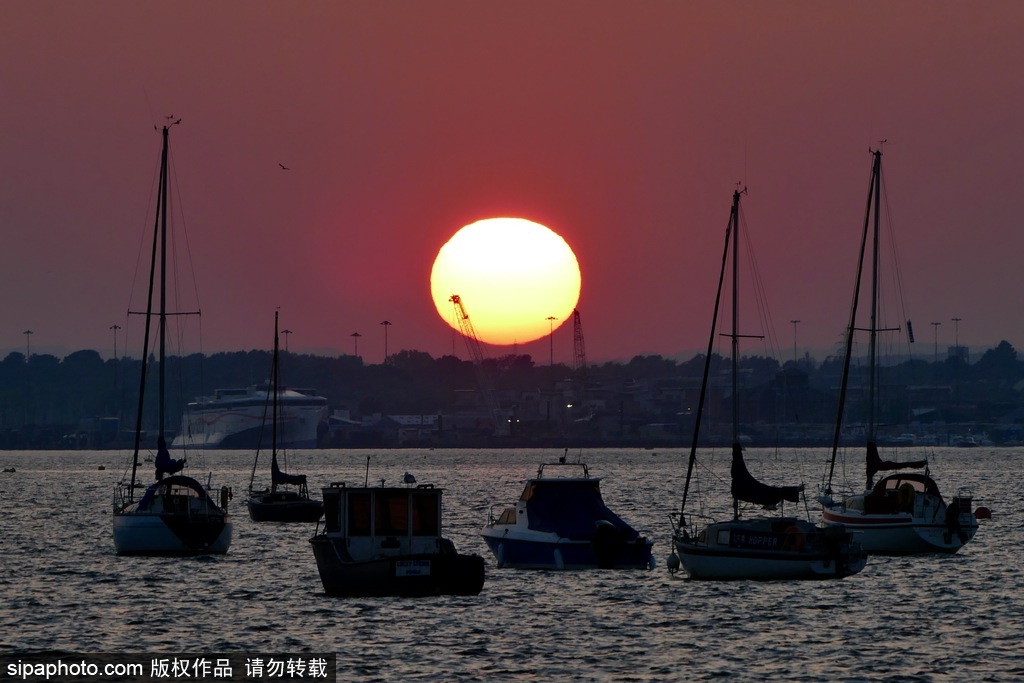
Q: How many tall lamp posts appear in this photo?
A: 9